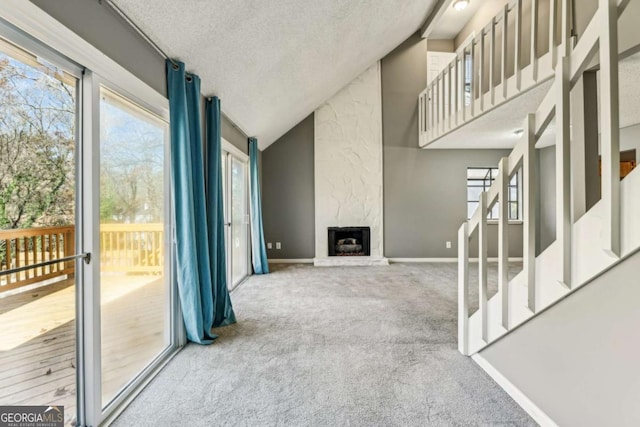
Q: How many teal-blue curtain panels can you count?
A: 3